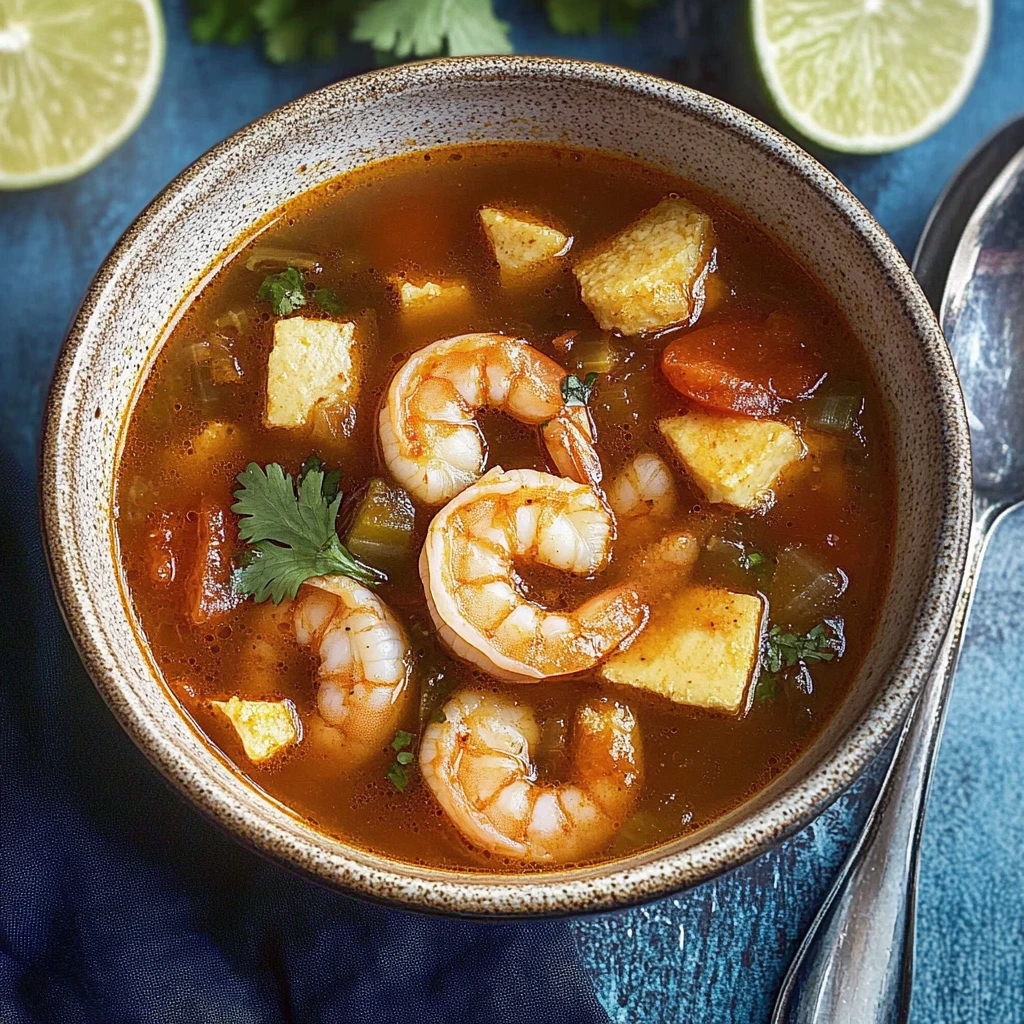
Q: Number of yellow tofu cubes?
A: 7